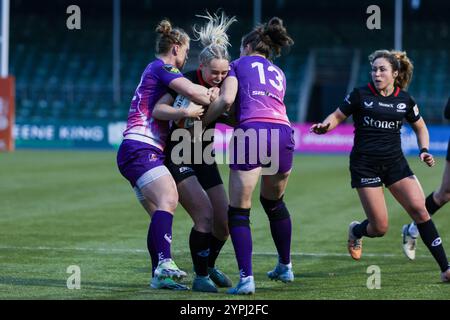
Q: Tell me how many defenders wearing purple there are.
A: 2